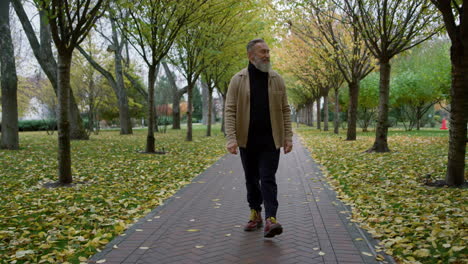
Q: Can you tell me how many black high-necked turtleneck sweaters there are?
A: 1